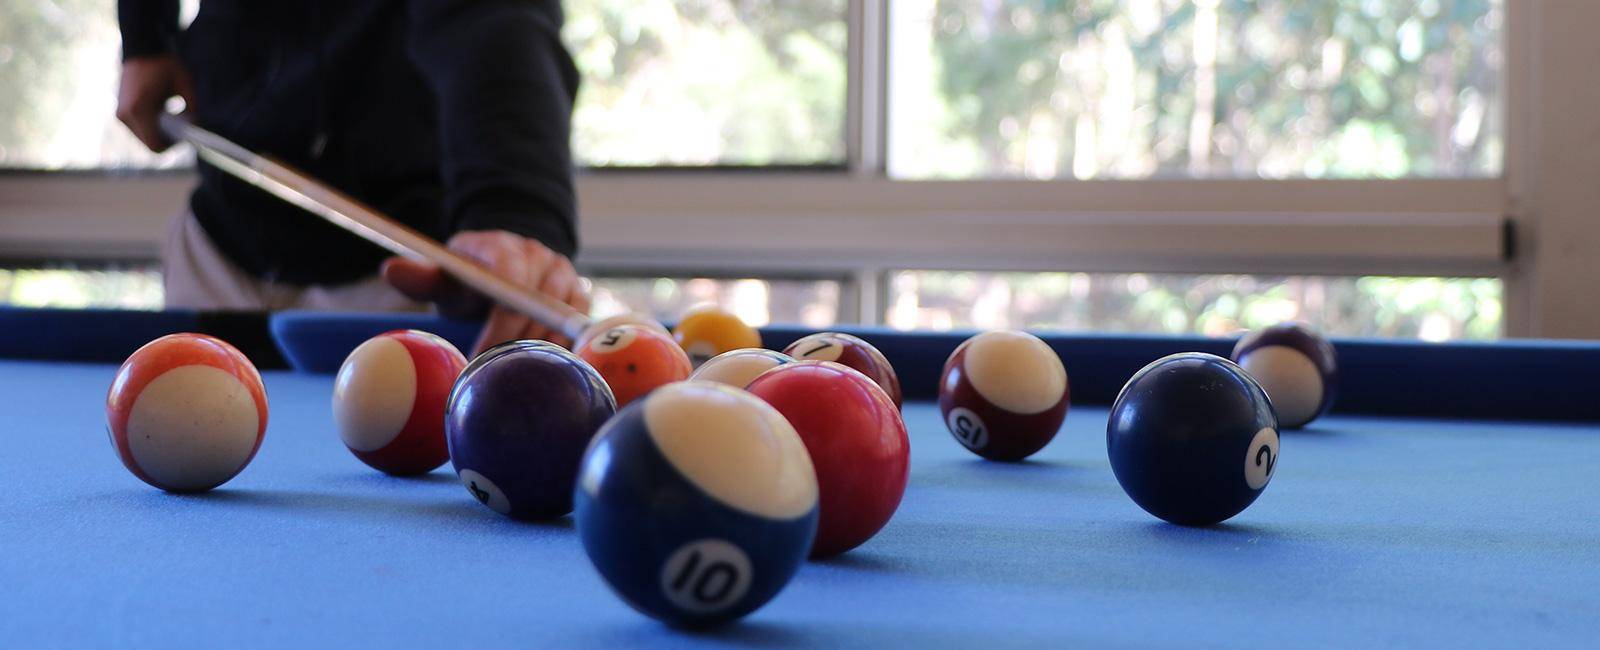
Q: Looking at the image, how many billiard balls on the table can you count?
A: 13